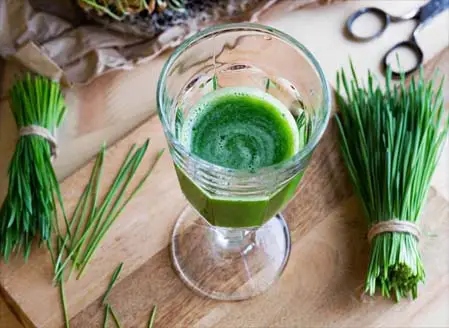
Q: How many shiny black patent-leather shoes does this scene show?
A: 0